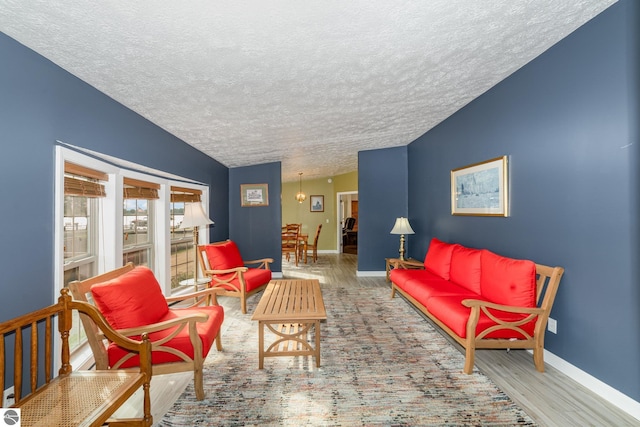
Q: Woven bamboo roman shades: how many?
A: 3